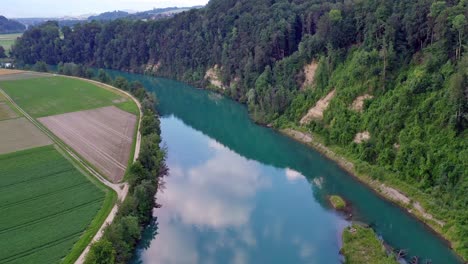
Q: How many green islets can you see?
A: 2